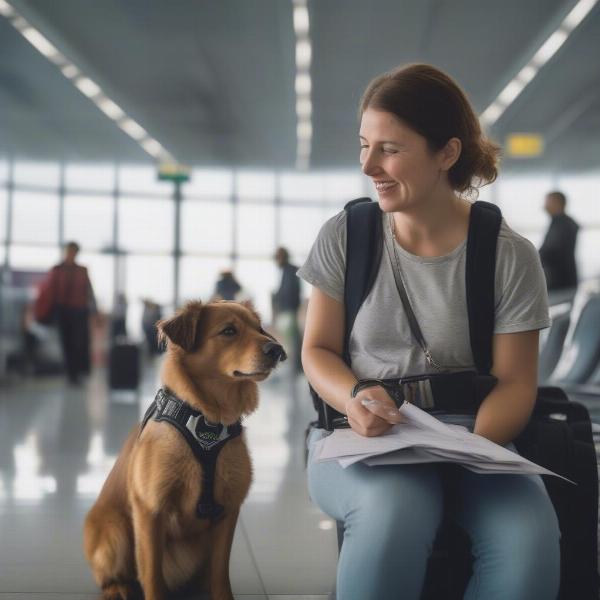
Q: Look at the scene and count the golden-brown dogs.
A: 1